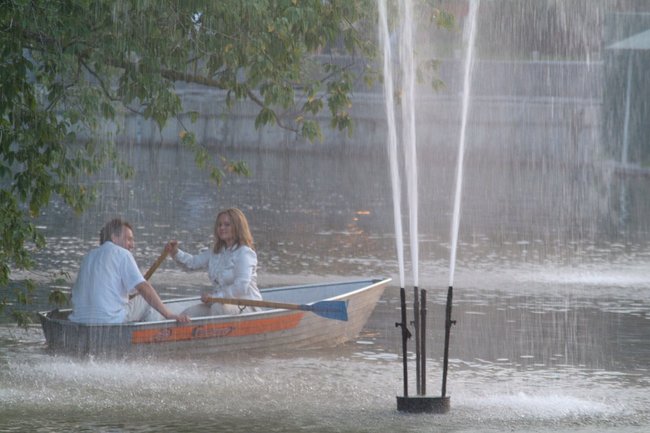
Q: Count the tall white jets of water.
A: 3